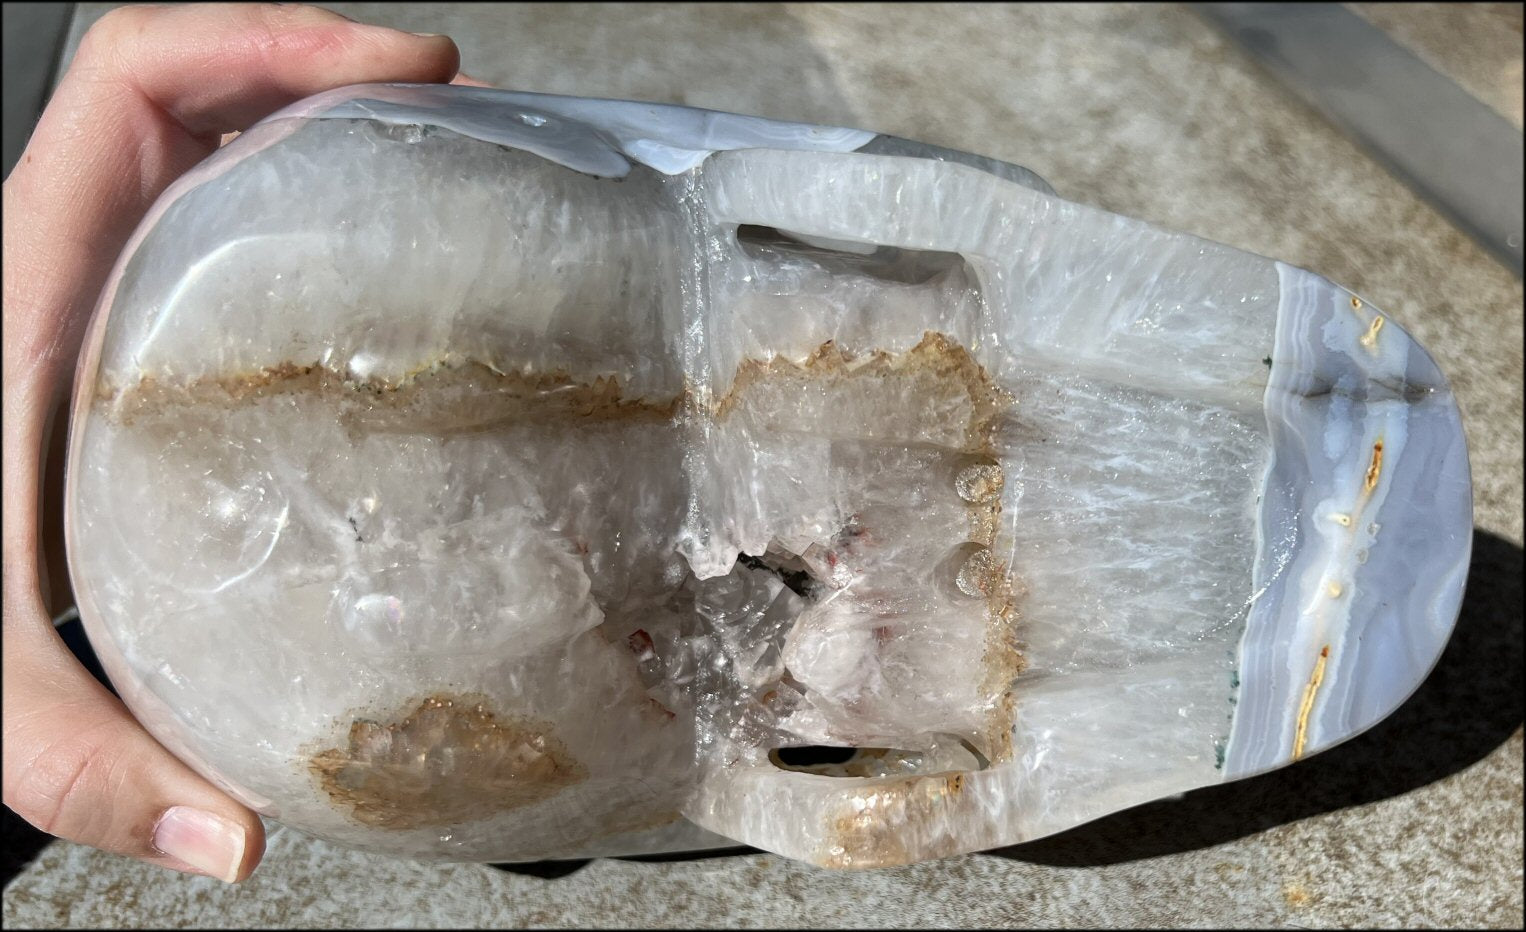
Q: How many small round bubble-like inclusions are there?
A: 2